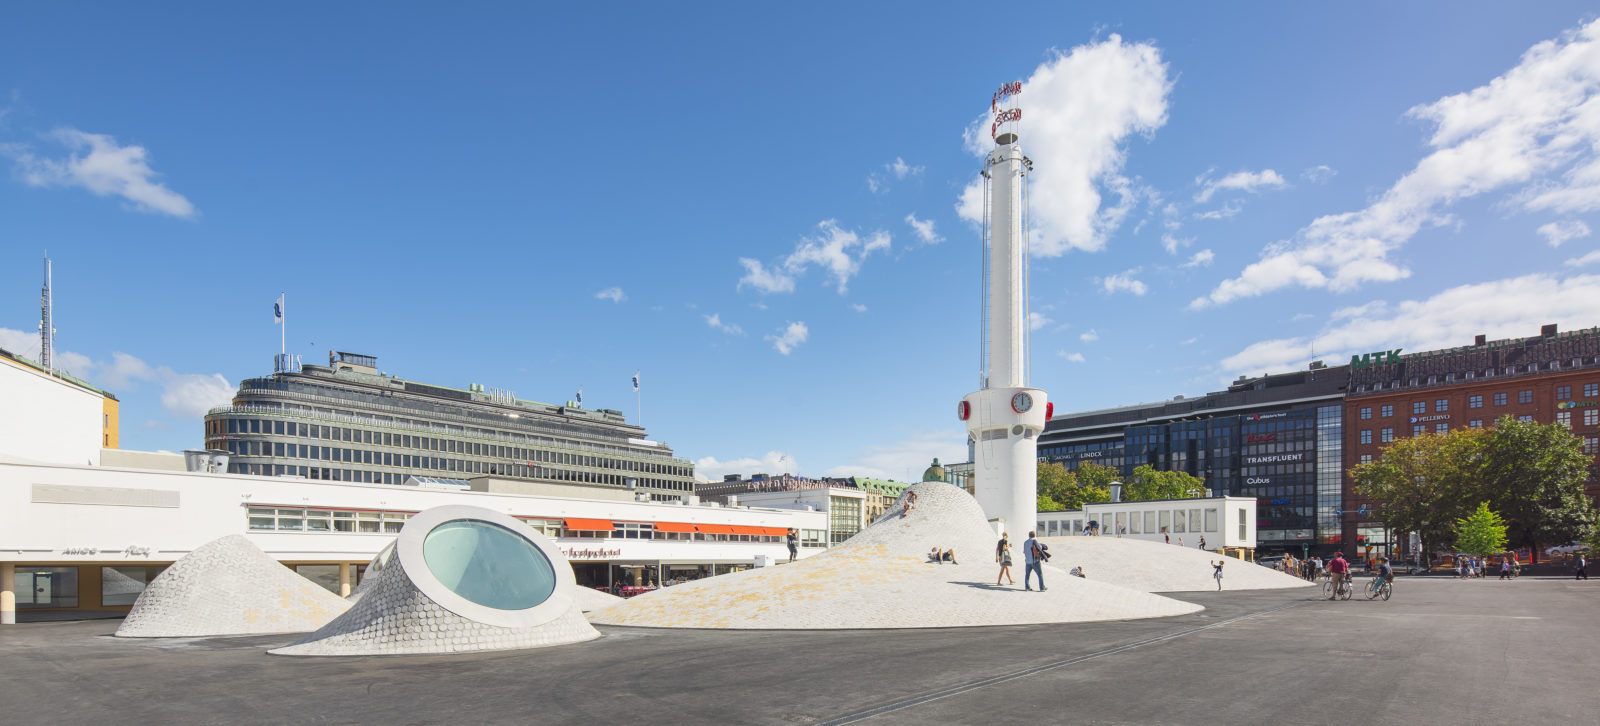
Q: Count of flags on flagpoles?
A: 3